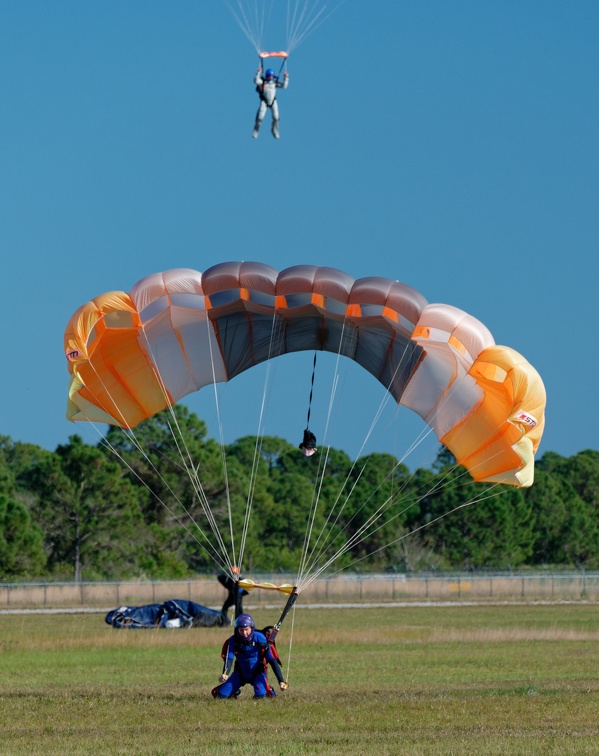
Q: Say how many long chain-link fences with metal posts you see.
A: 1